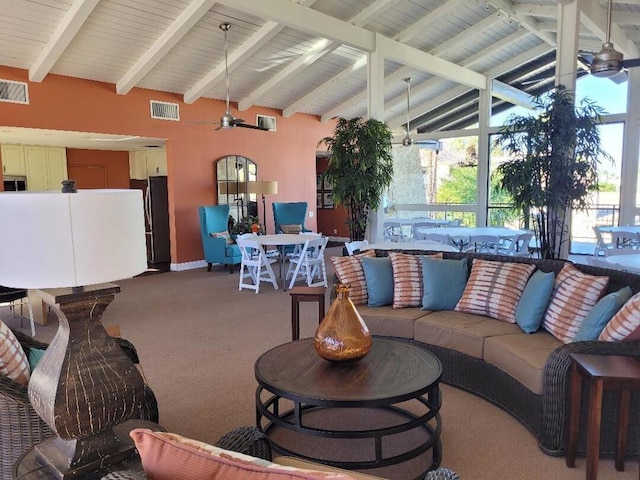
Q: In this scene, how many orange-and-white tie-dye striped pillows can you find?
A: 6